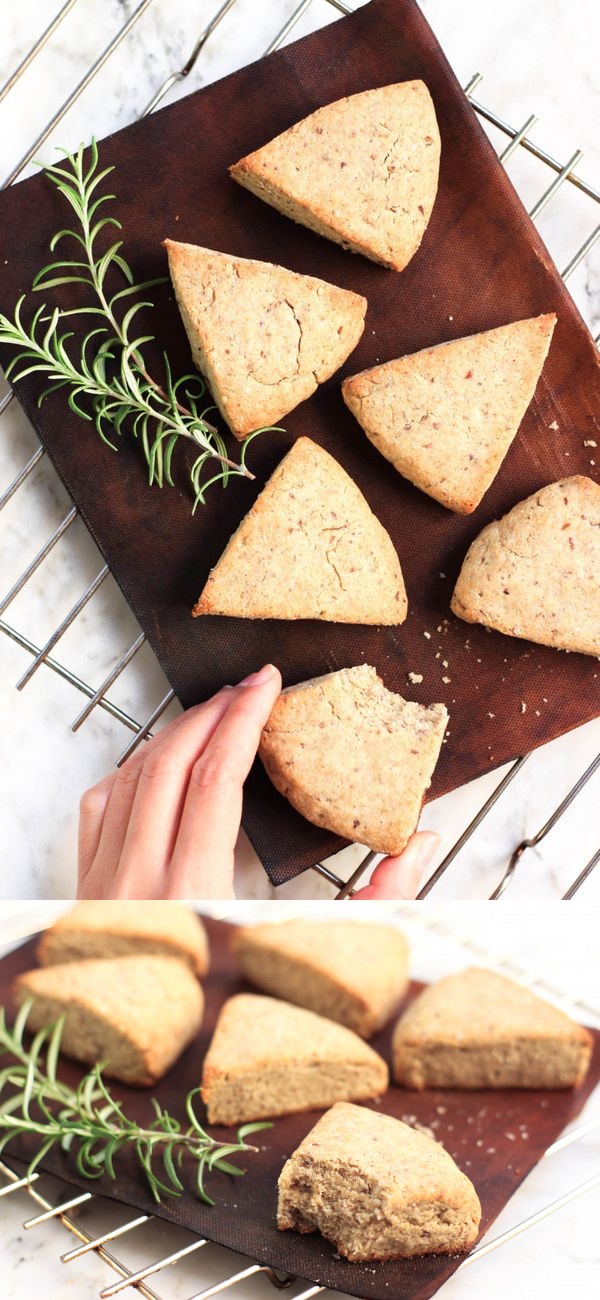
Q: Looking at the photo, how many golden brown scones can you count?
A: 12